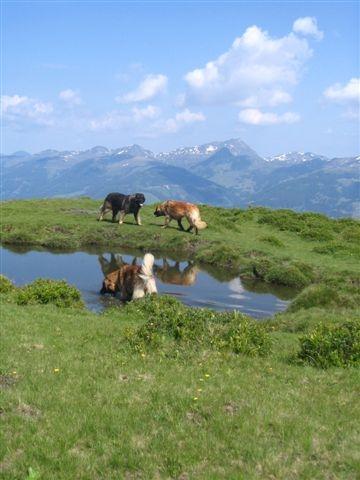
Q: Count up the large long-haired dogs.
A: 3